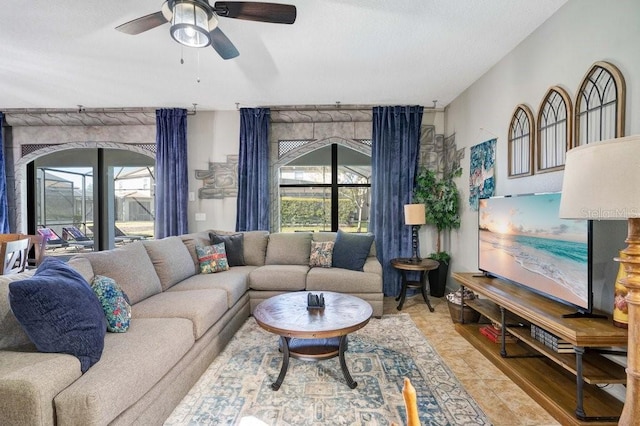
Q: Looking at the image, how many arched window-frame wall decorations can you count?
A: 3